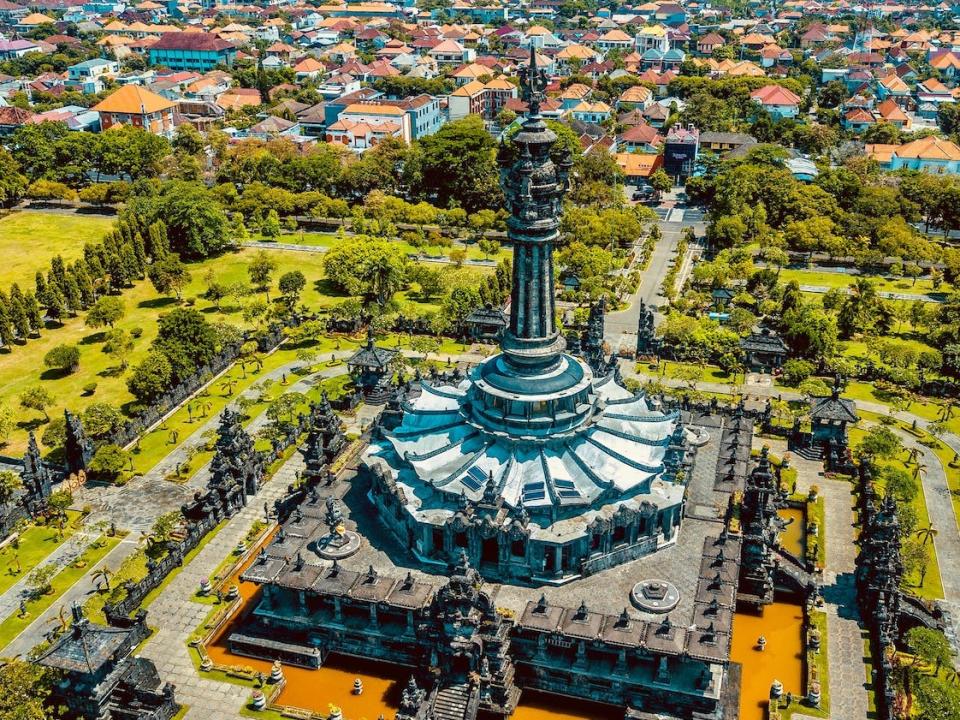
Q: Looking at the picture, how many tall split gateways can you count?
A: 2